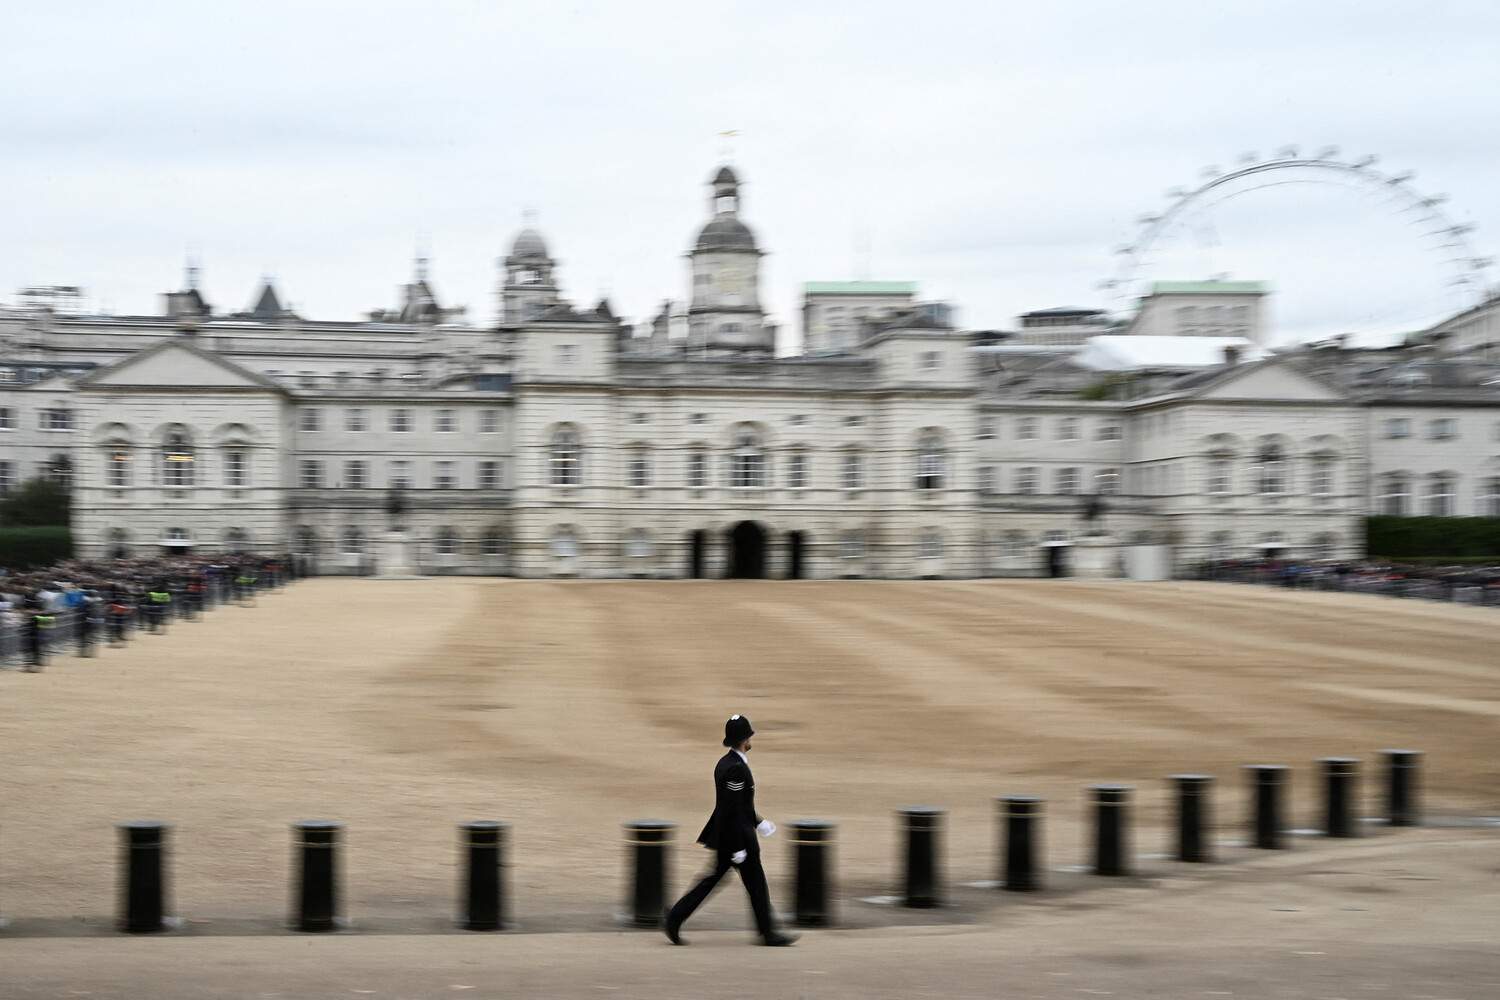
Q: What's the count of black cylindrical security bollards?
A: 12